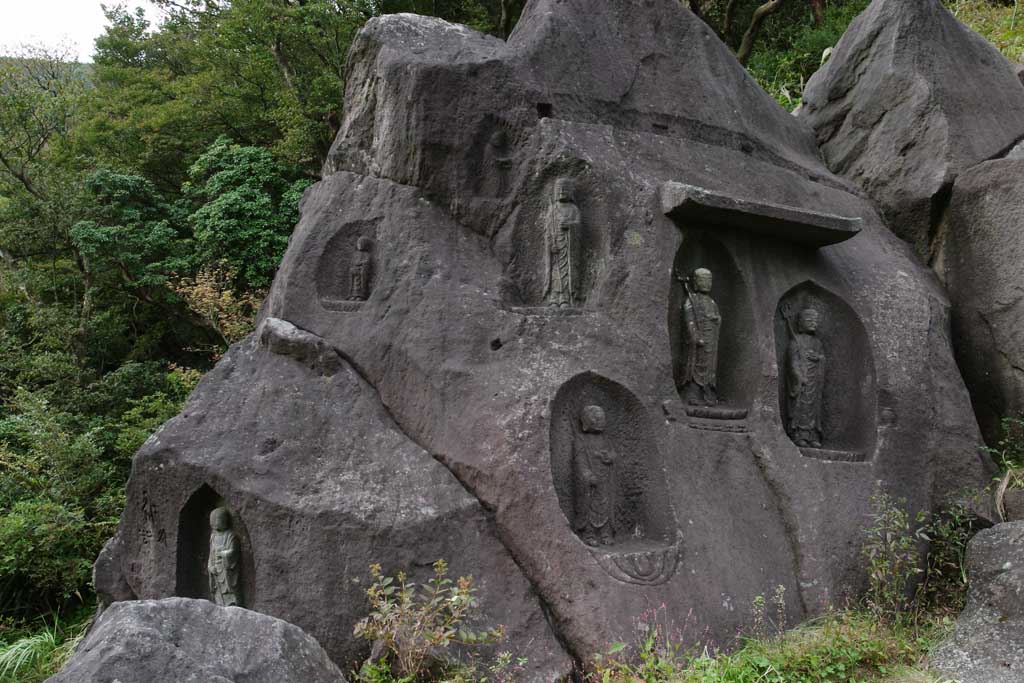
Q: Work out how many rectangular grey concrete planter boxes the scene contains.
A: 0